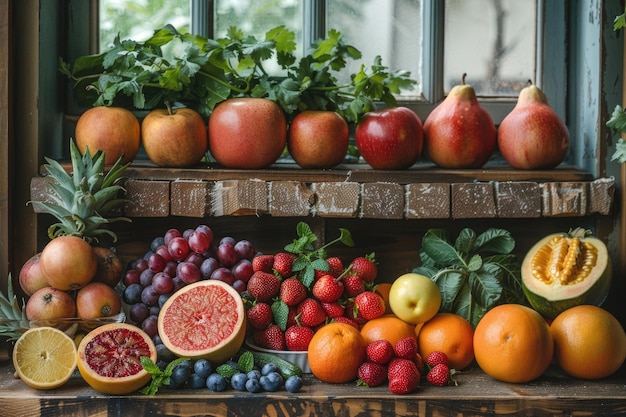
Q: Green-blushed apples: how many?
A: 1